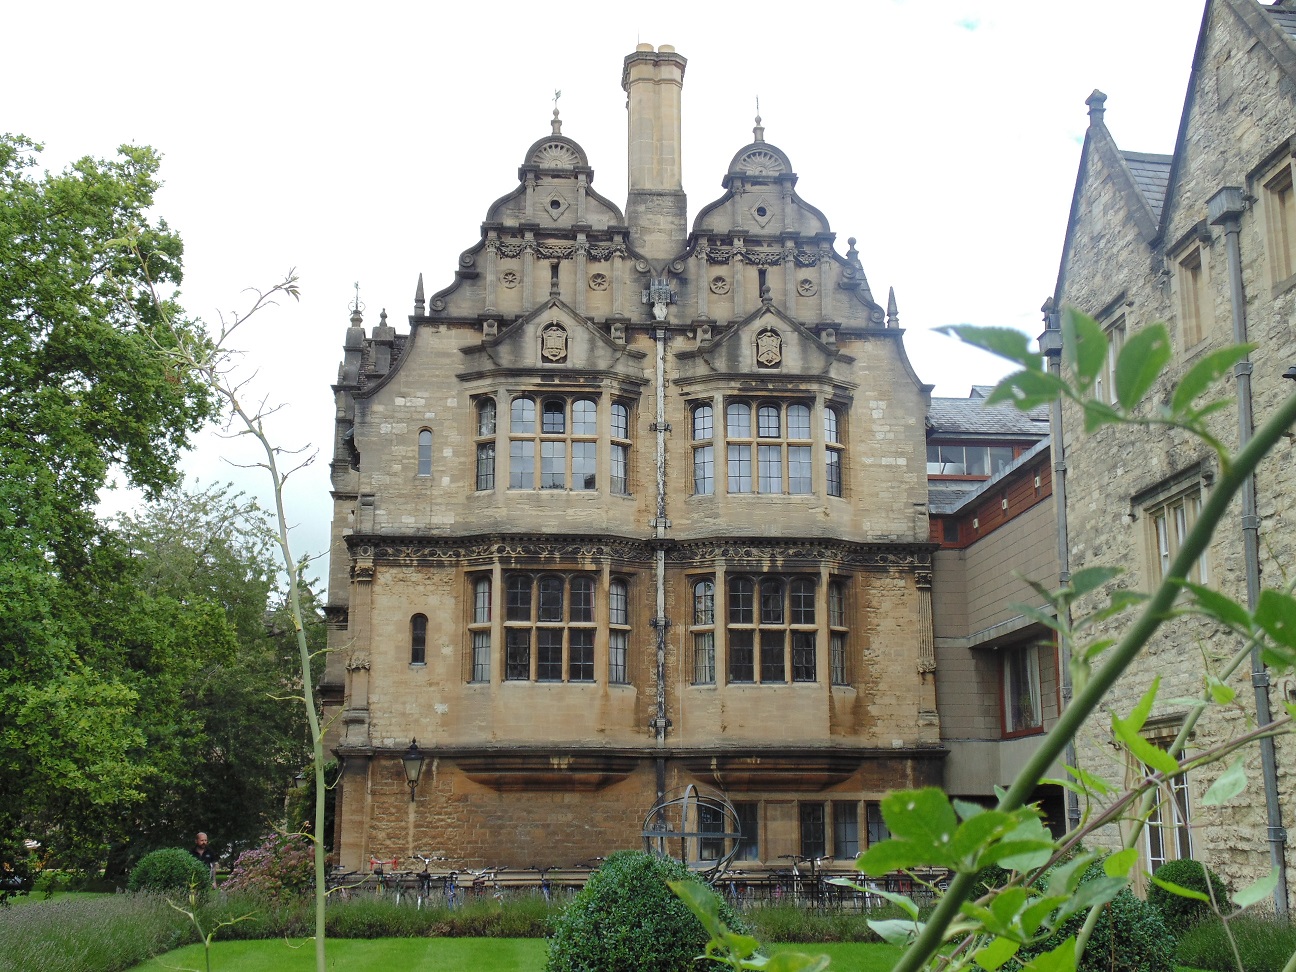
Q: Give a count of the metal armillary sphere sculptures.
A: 1